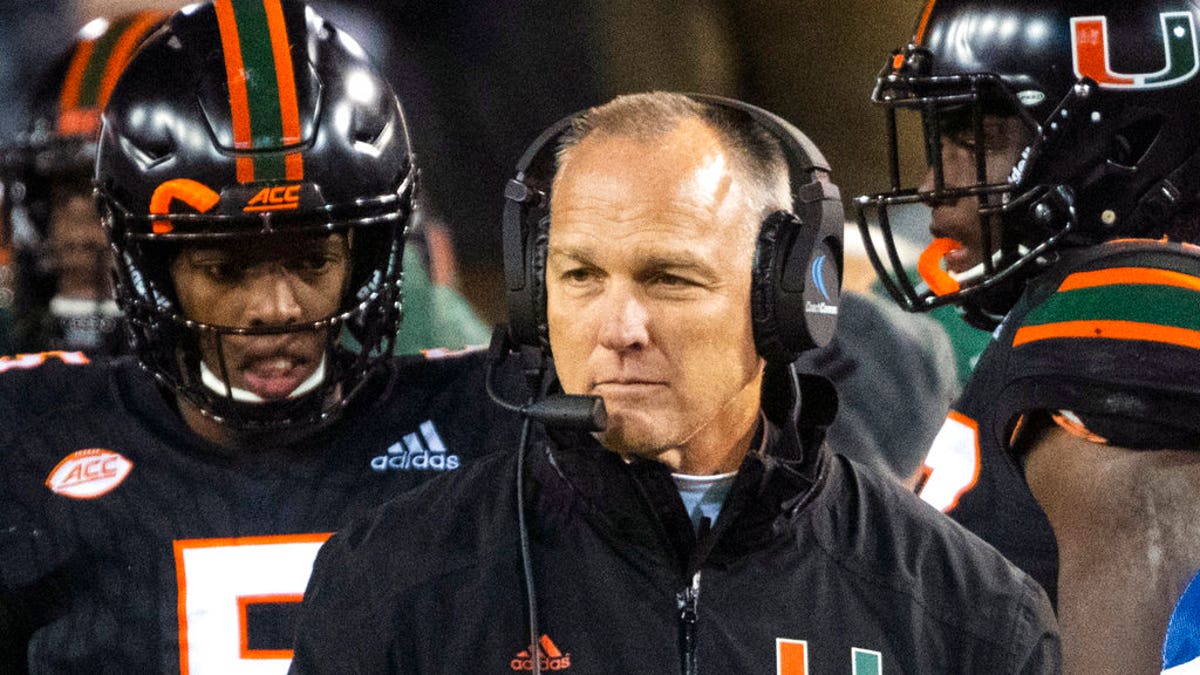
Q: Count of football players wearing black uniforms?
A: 3